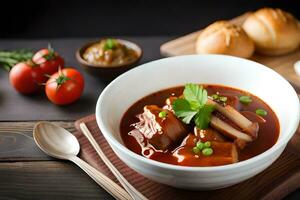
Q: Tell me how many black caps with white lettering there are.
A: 0